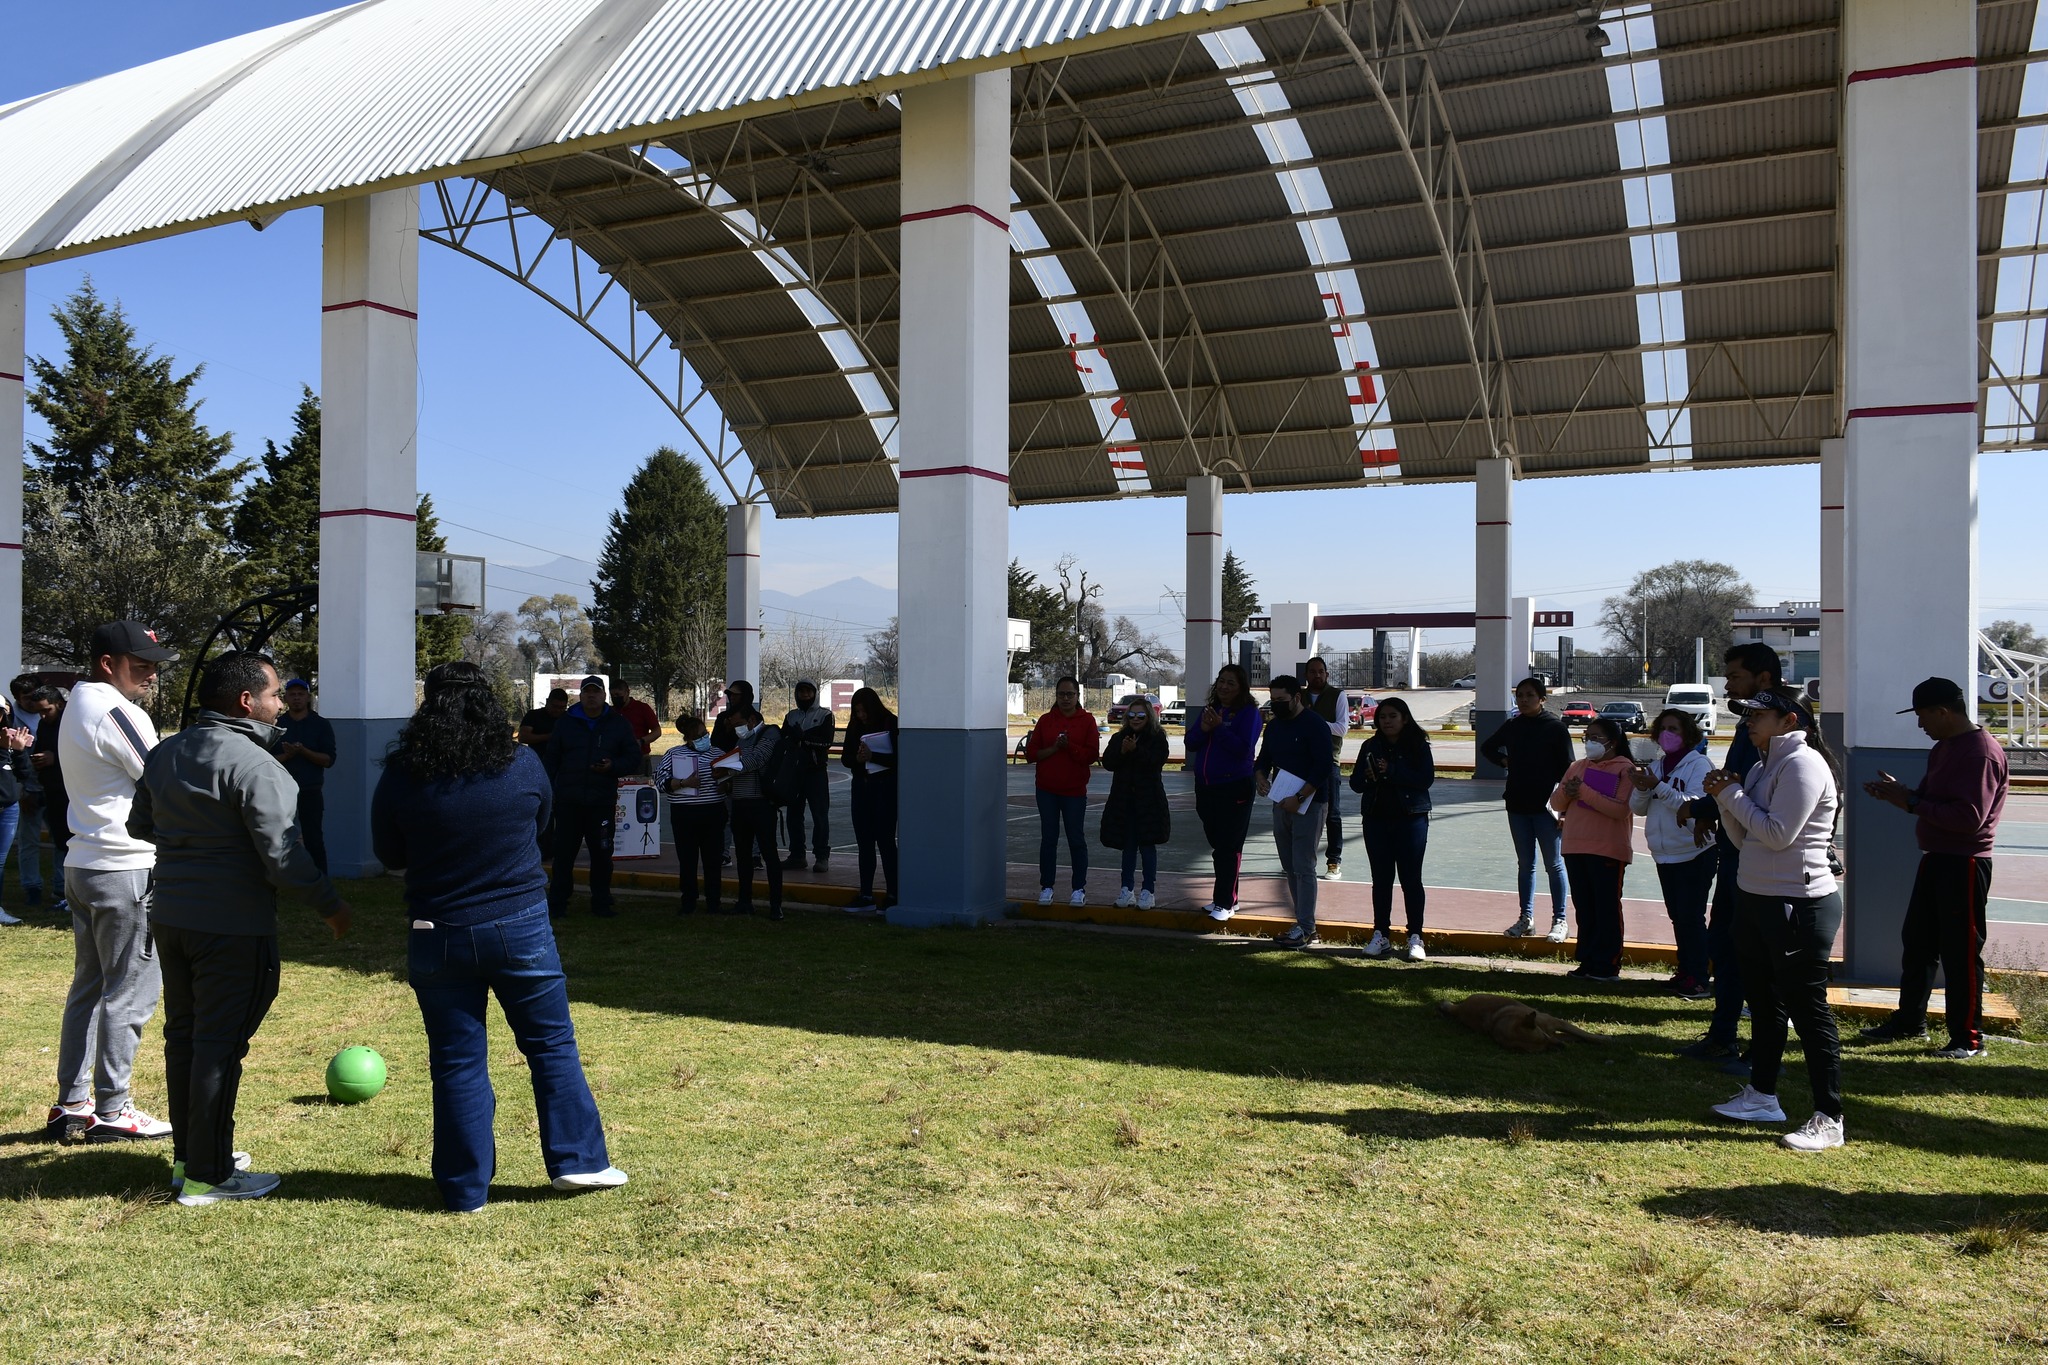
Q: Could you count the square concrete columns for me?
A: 8